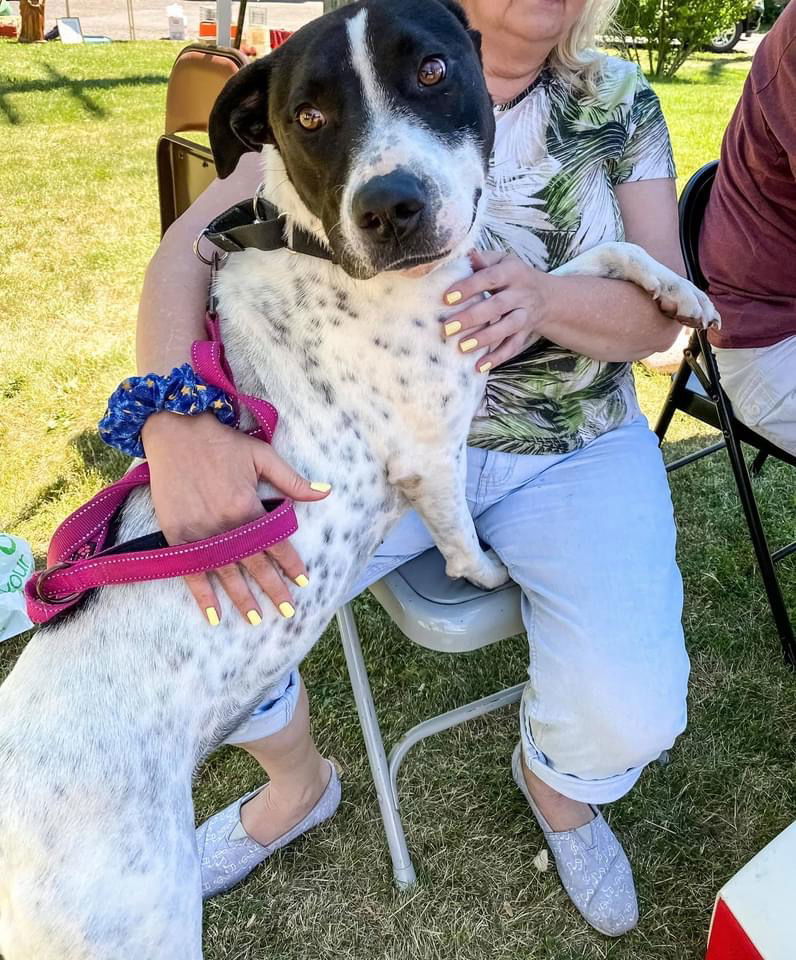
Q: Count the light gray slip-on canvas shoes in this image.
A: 2